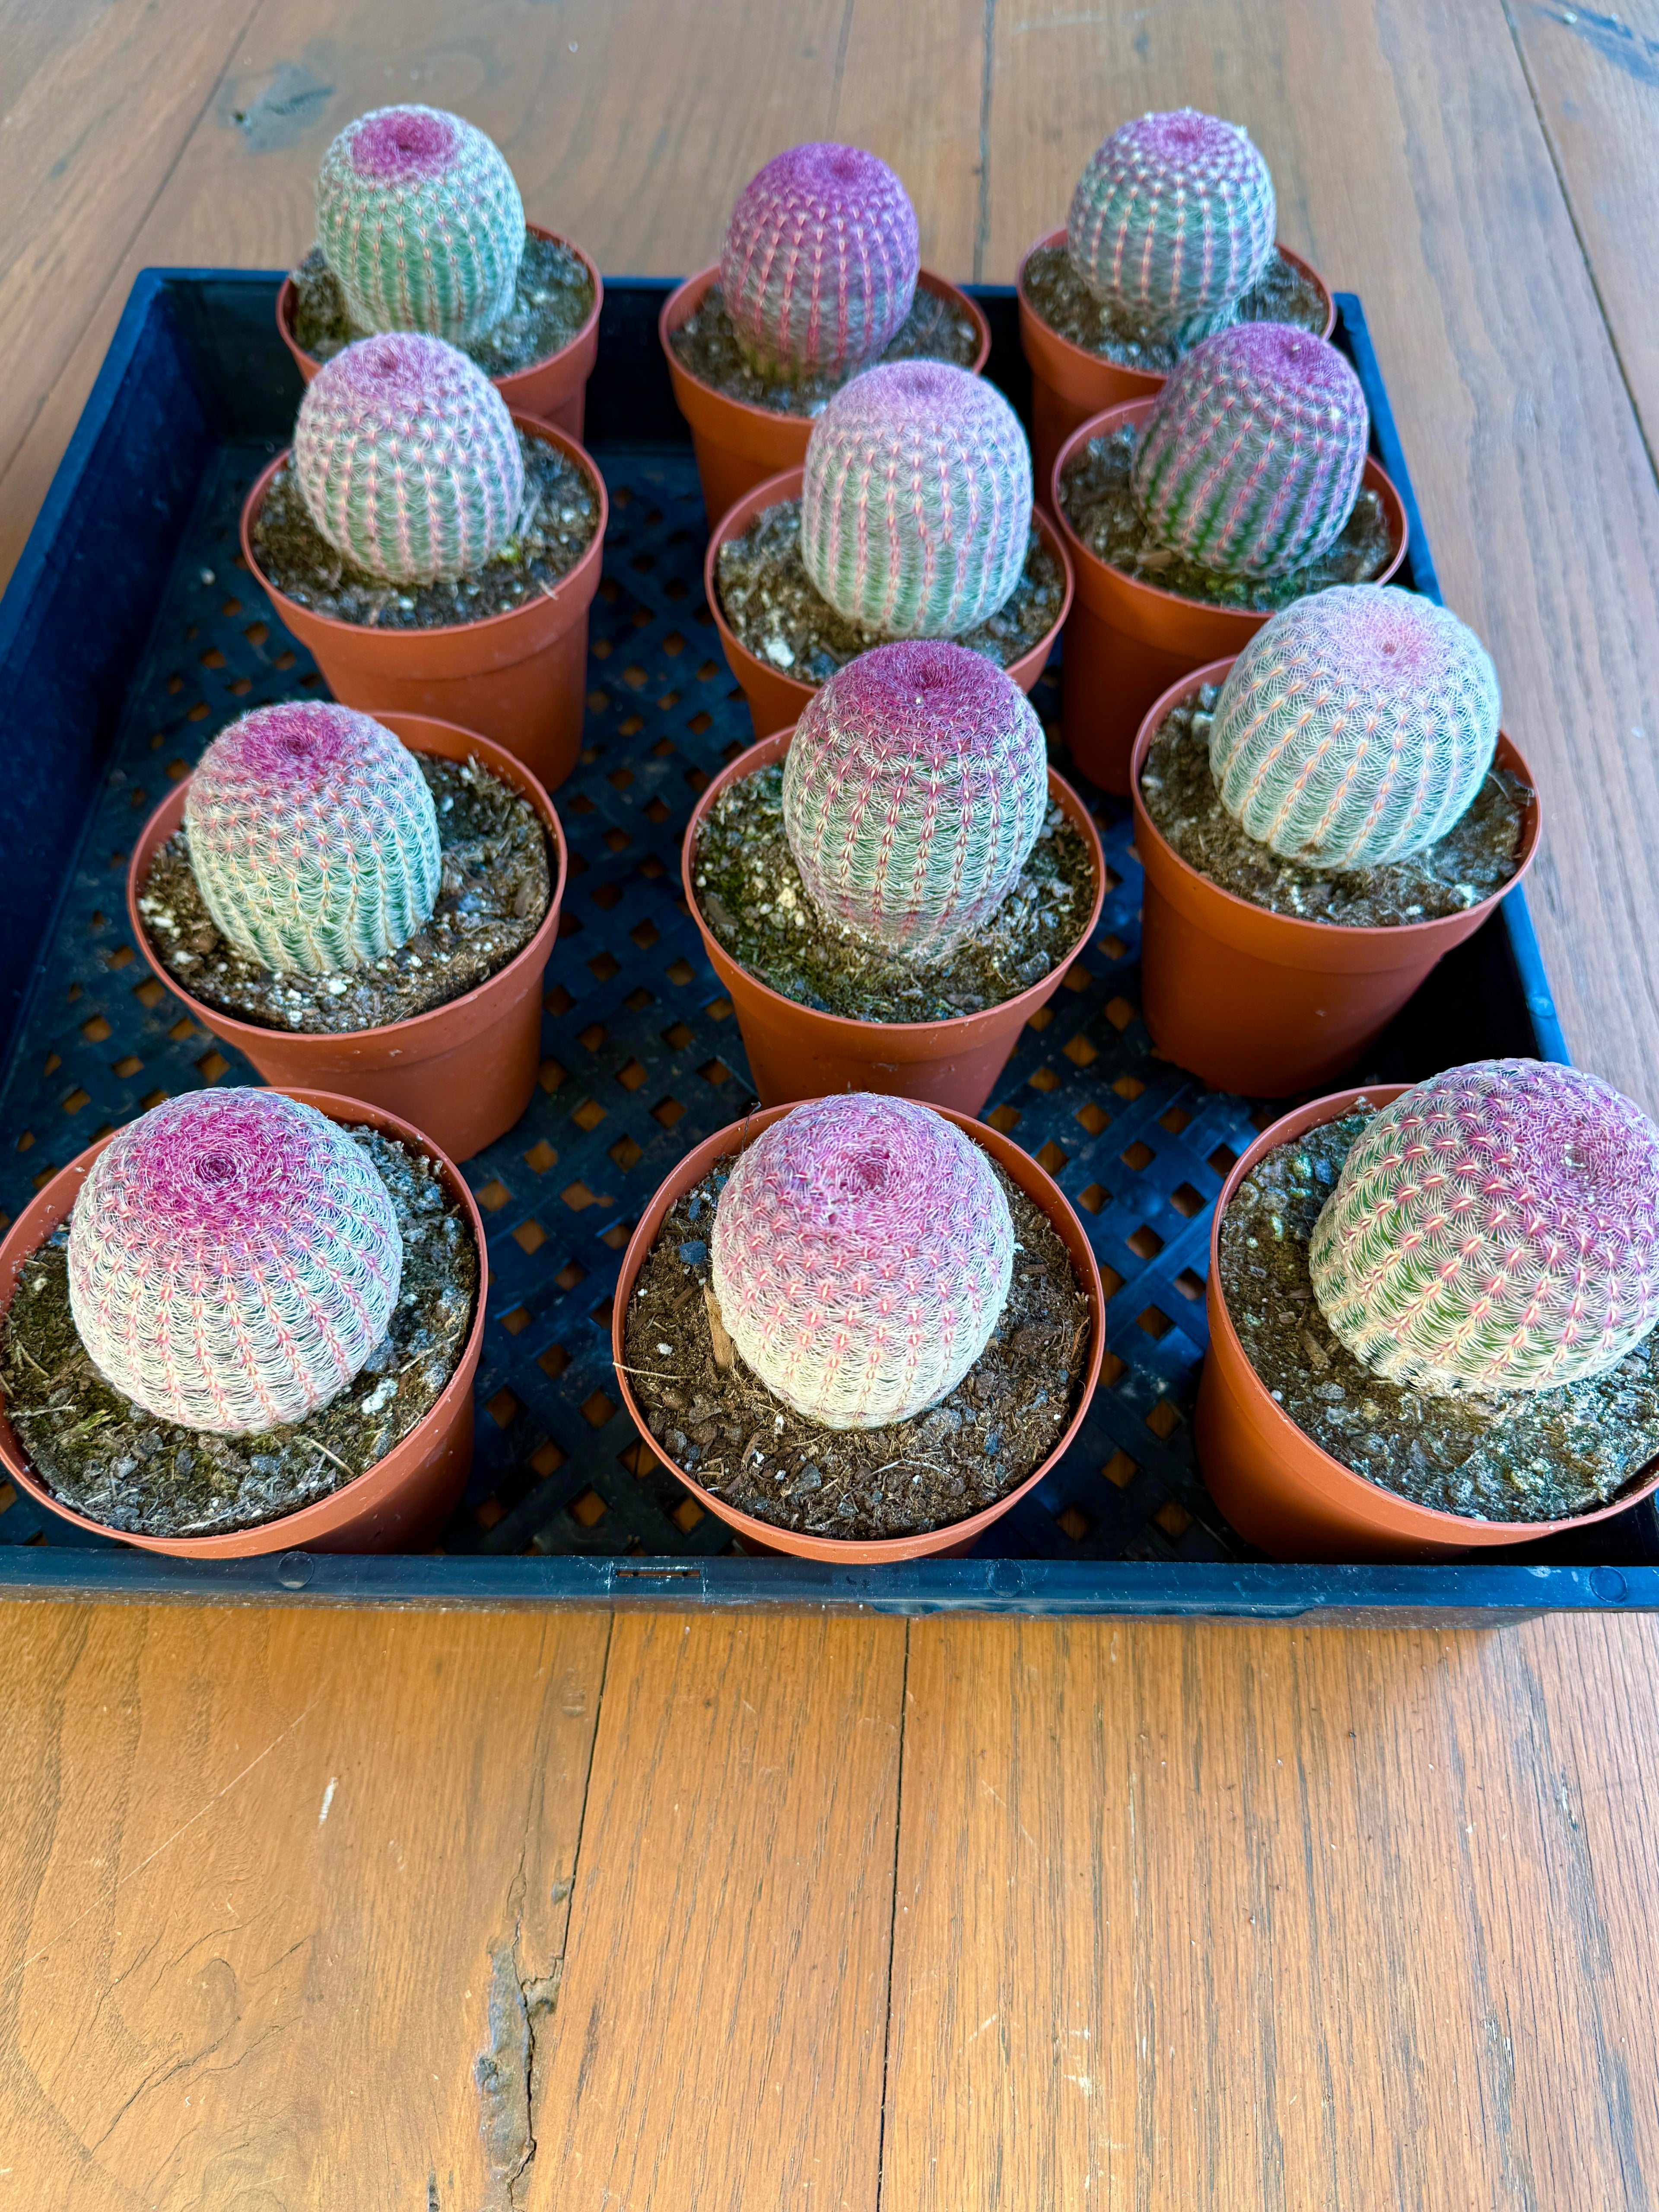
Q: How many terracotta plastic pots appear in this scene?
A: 12